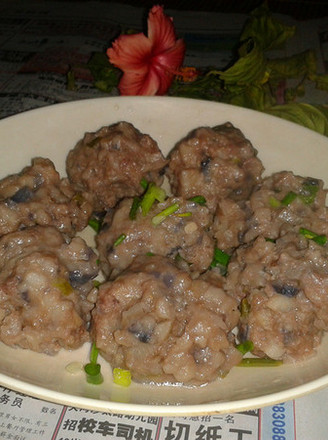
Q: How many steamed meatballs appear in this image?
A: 8